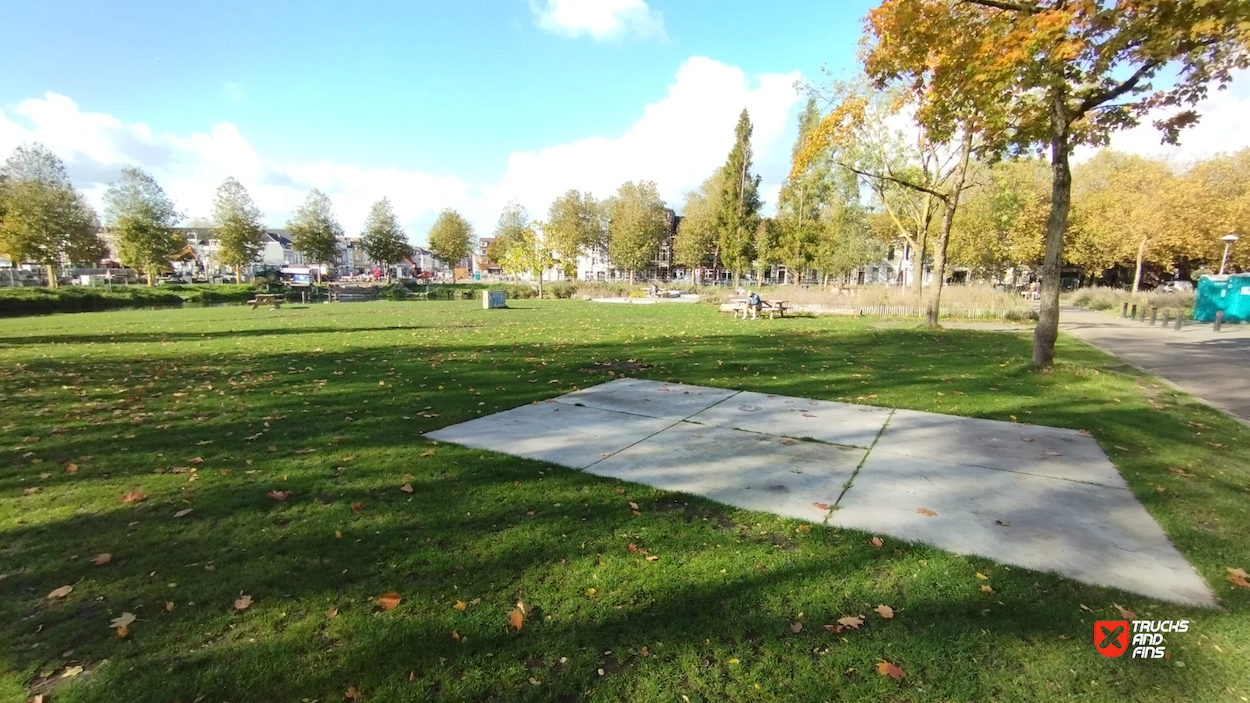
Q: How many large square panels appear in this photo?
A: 6